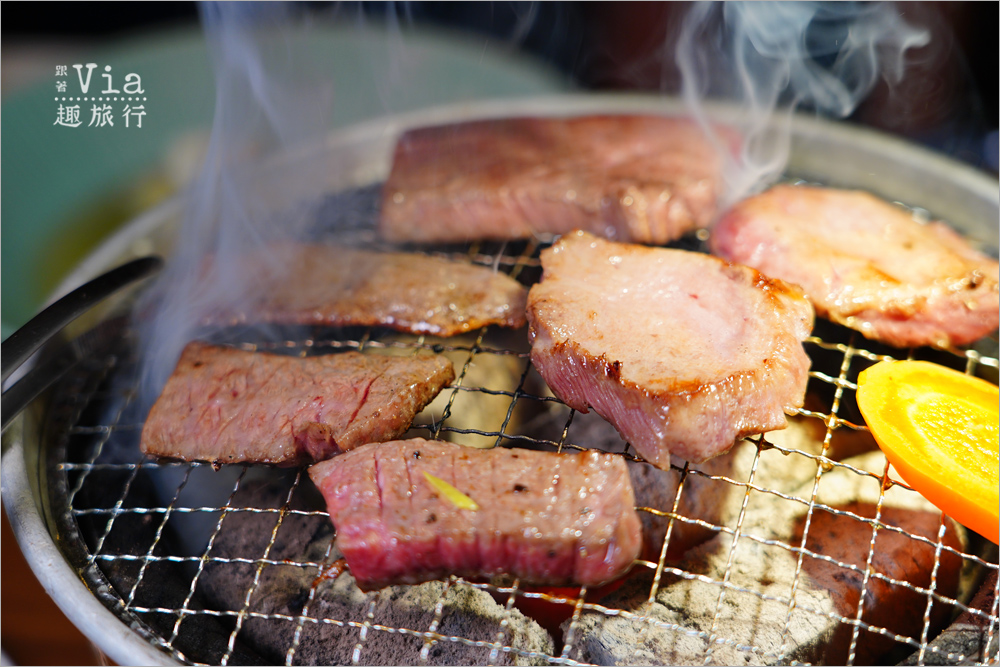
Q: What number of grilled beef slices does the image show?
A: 6